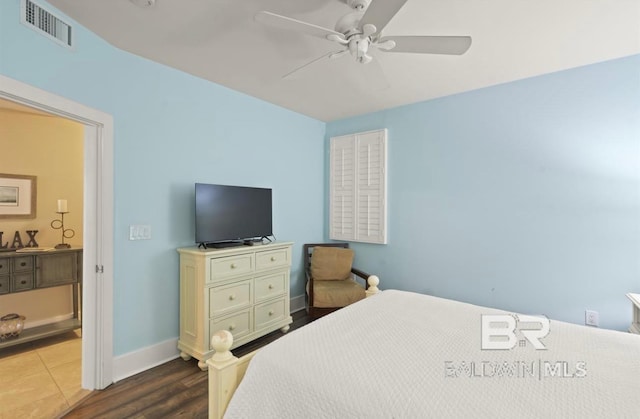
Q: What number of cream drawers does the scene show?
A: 6